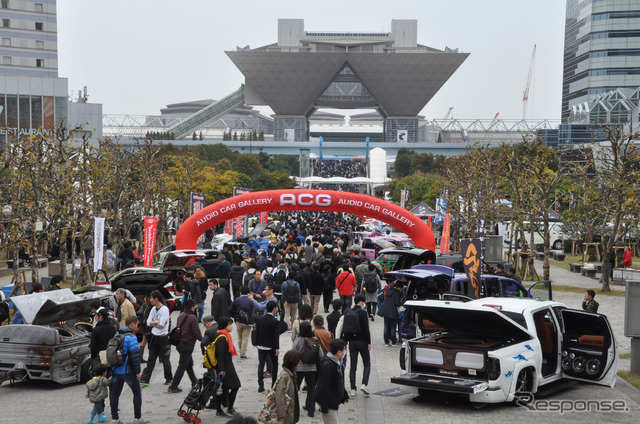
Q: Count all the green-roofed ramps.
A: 1